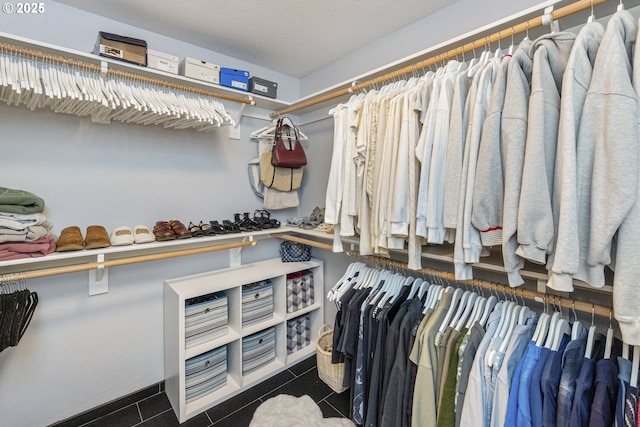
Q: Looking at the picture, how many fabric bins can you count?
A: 6